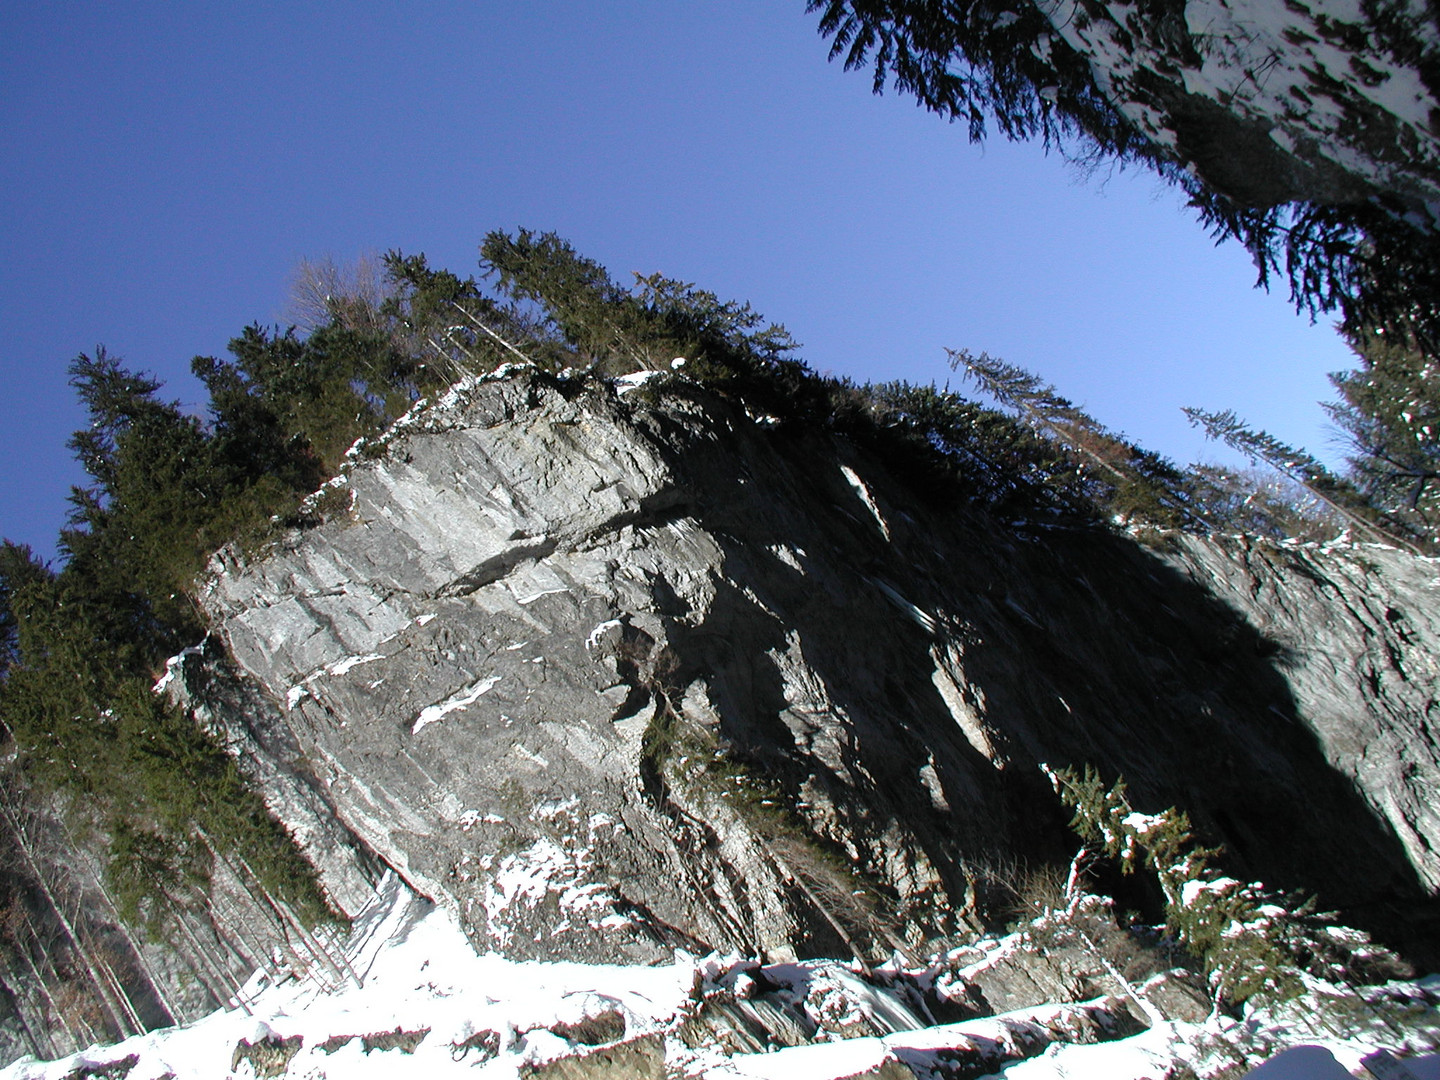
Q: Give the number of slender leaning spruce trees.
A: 2